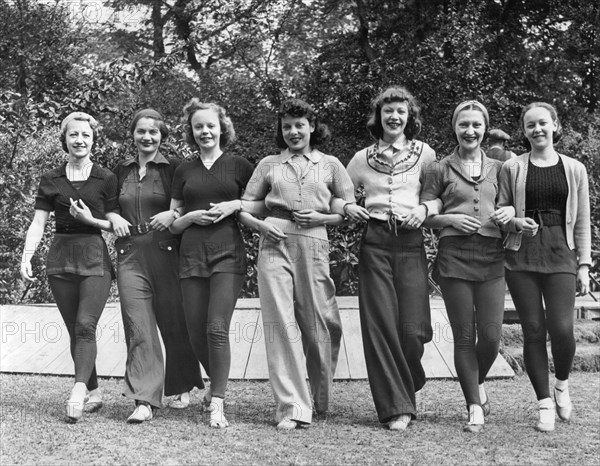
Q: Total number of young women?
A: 7